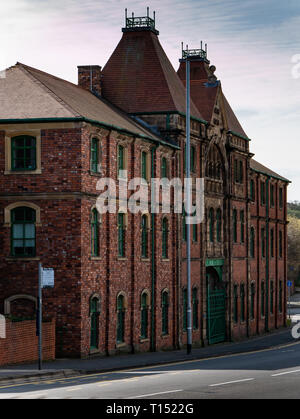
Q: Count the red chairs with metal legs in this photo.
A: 0